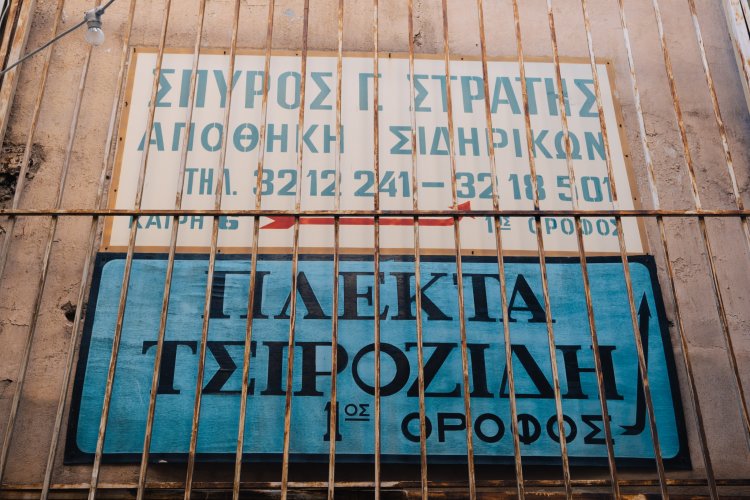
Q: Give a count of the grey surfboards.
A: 0